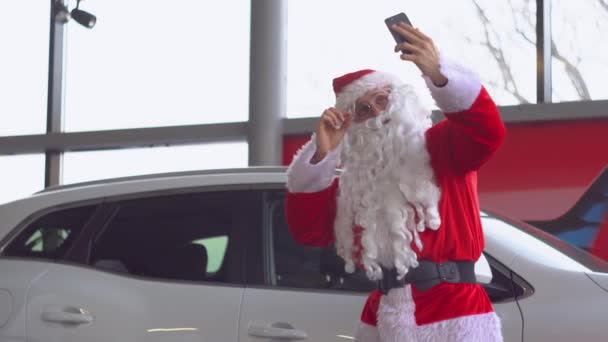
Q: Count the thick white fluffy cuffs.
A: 2